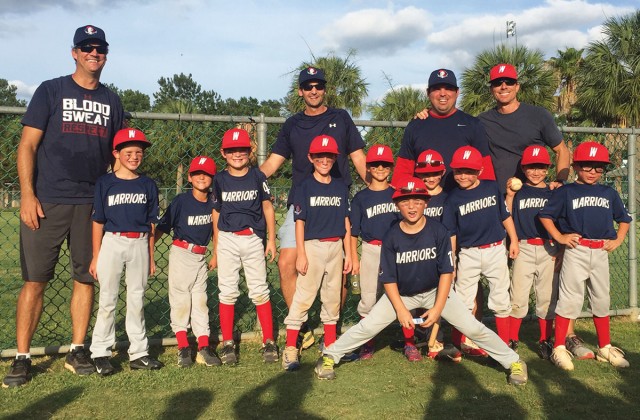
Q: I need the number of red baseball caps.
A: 11